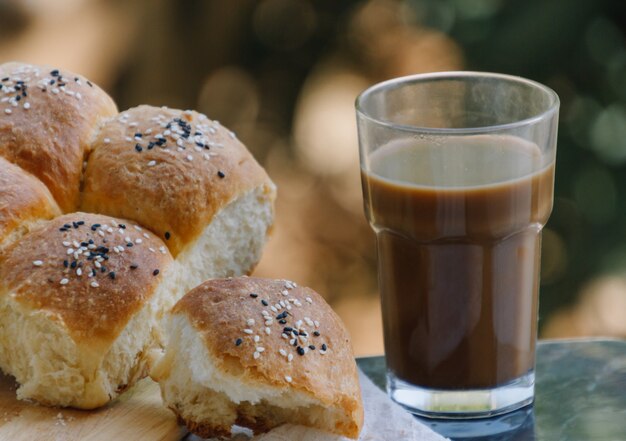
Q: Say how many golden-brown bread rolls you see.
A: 5